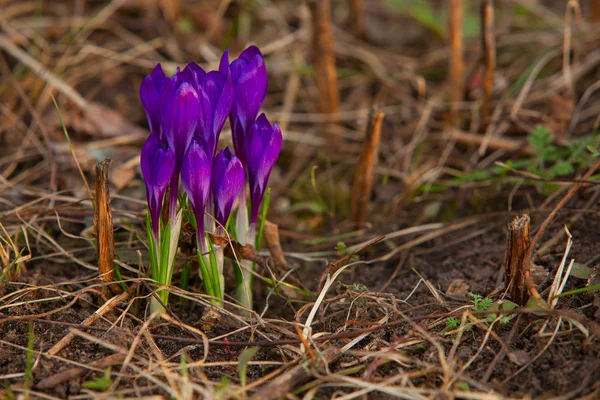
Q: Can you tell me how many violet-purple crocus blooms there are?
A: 8